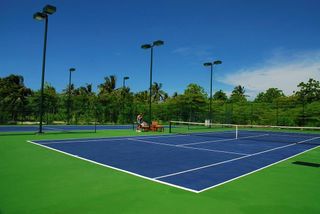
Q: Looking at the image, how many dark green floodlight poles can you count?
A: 5